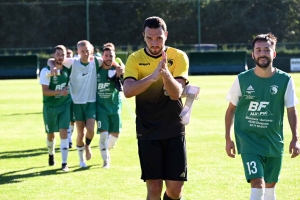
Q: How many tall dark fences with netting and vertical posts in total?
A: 1